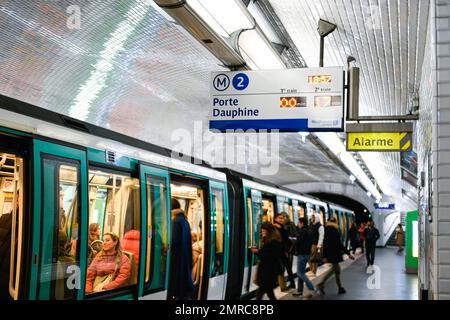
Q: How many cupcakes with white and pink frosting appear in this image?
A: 0